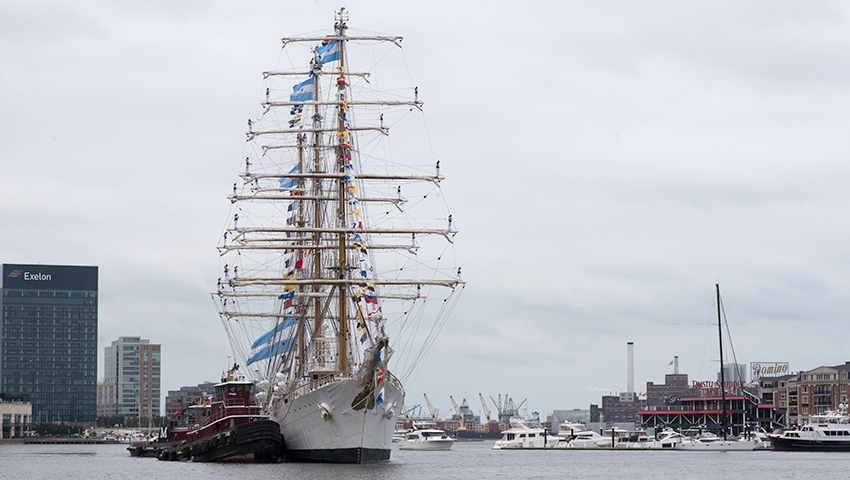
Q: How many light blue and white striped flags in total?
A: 4